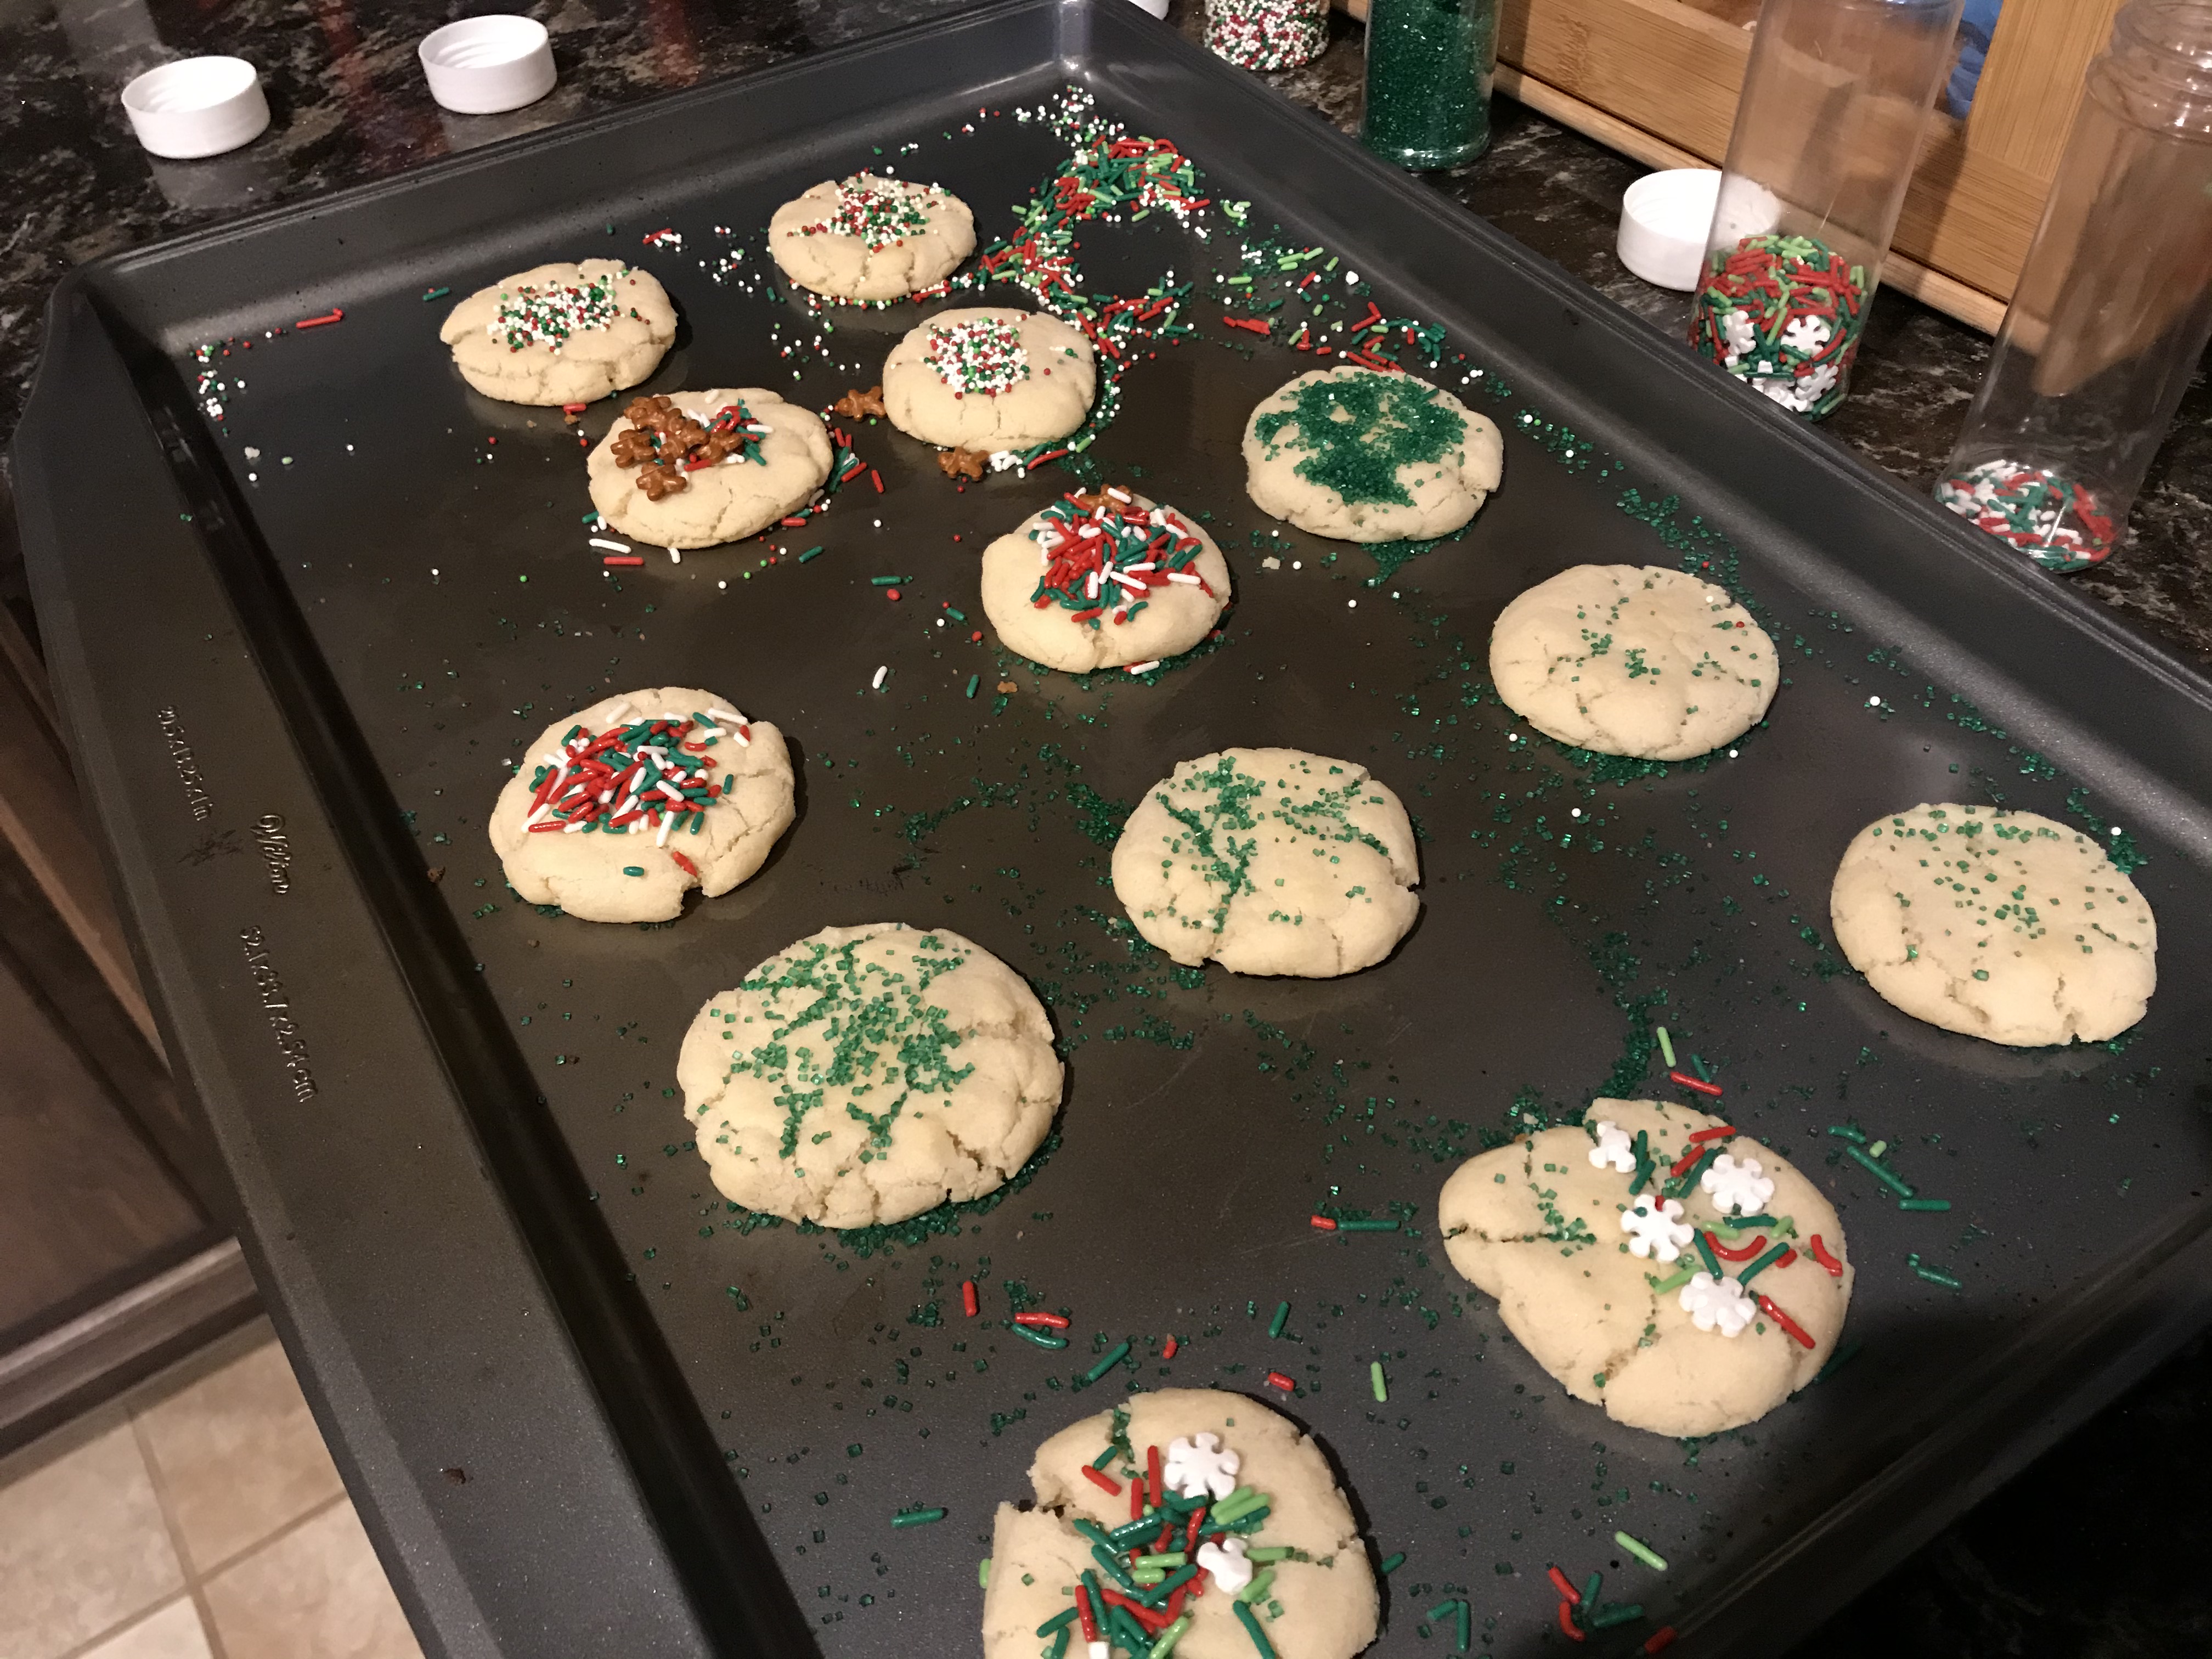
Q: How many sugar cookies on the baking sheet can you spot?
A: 13